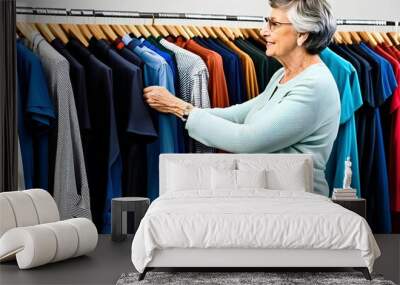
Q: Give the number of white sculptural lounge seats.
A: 1